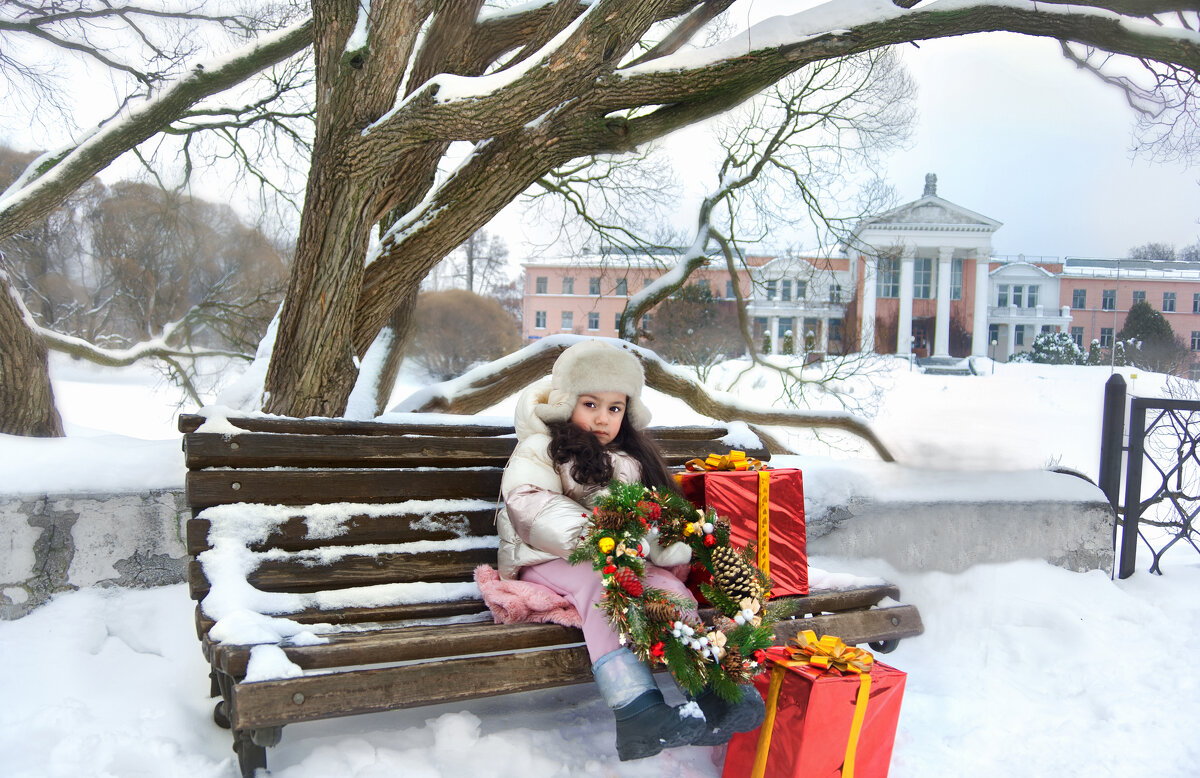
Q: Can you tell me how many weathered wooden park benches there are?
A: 1